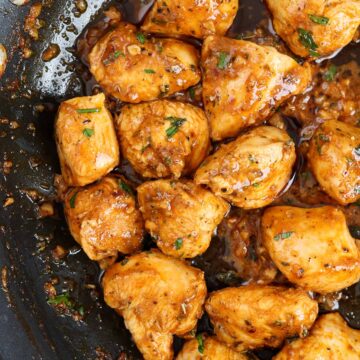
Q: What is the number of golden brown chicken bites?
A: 15